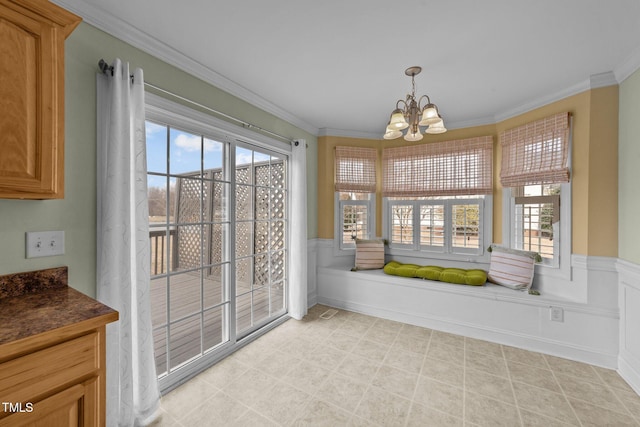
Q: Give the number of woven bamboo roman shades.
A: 3